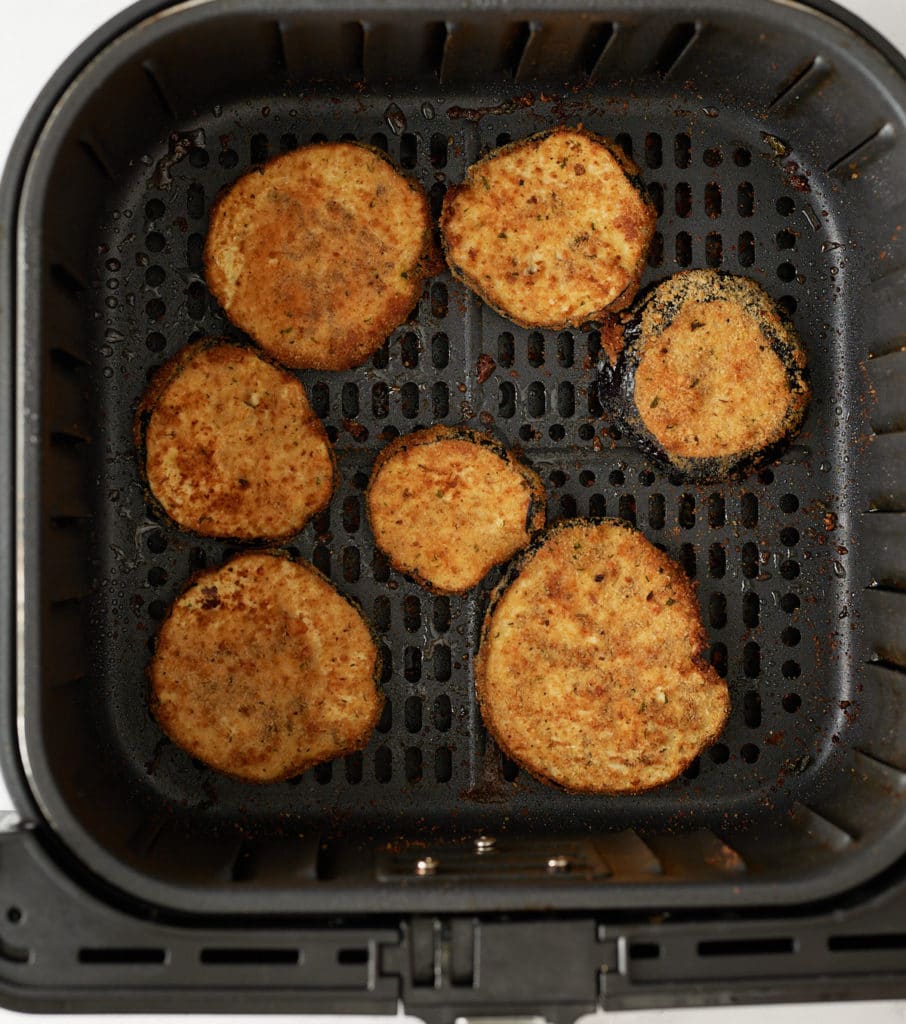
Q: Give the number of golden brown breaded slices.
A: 7